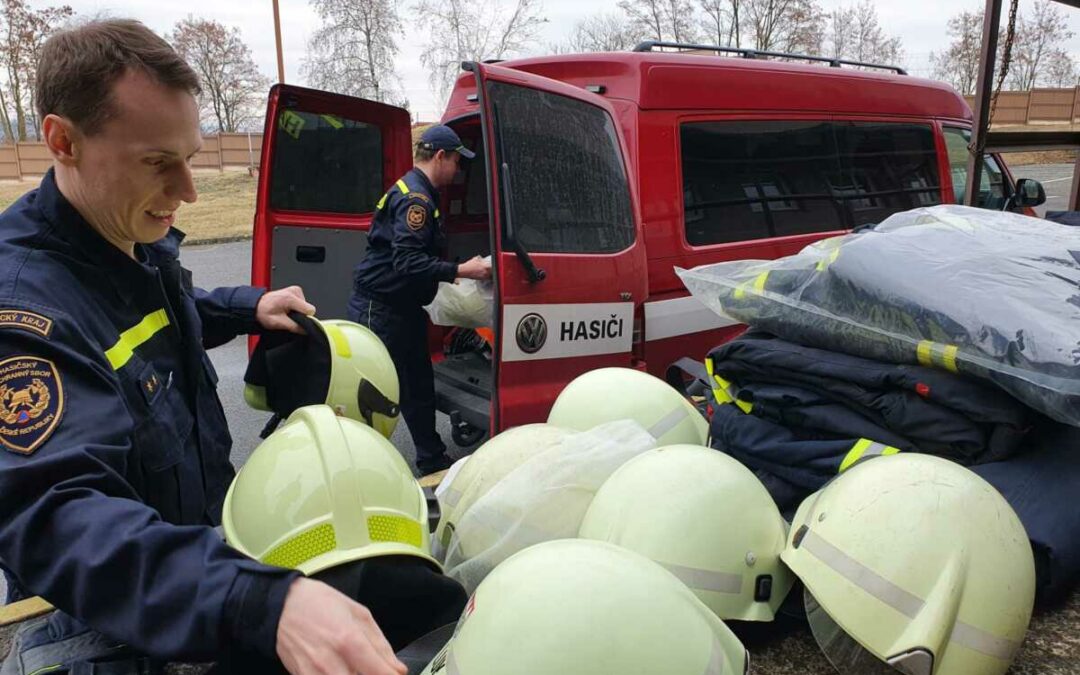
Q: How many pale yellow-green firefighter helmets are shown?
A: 7